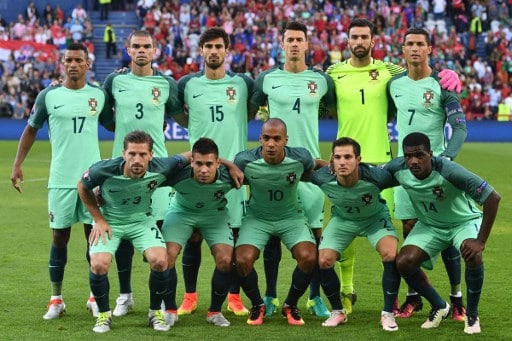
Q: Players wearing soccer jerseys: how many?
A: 11